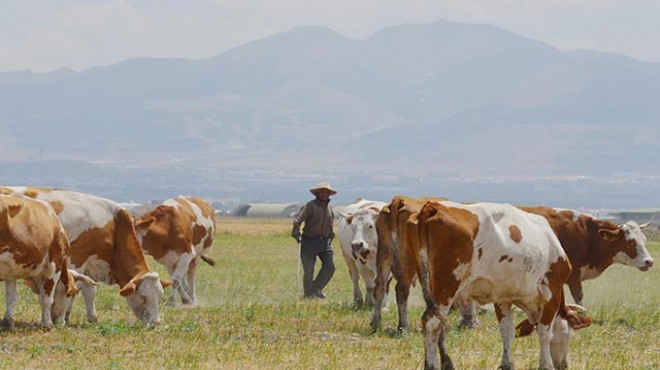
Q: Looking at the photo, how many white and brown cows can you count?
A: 7